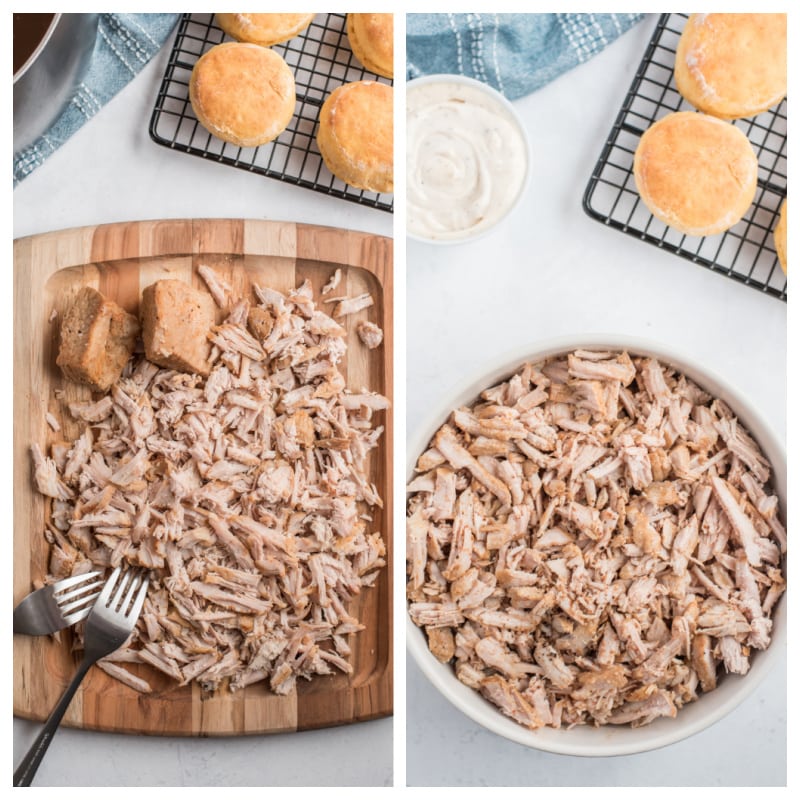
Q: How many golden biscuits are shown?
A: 7